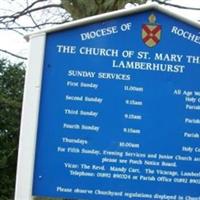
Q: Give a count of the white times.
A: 5